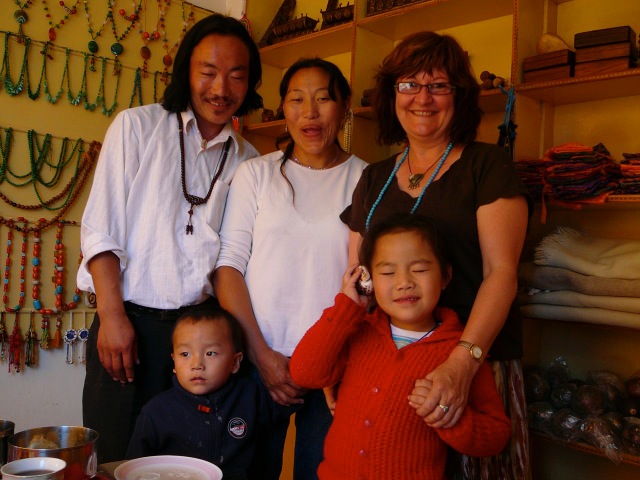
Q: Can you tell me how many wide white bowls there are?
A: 1